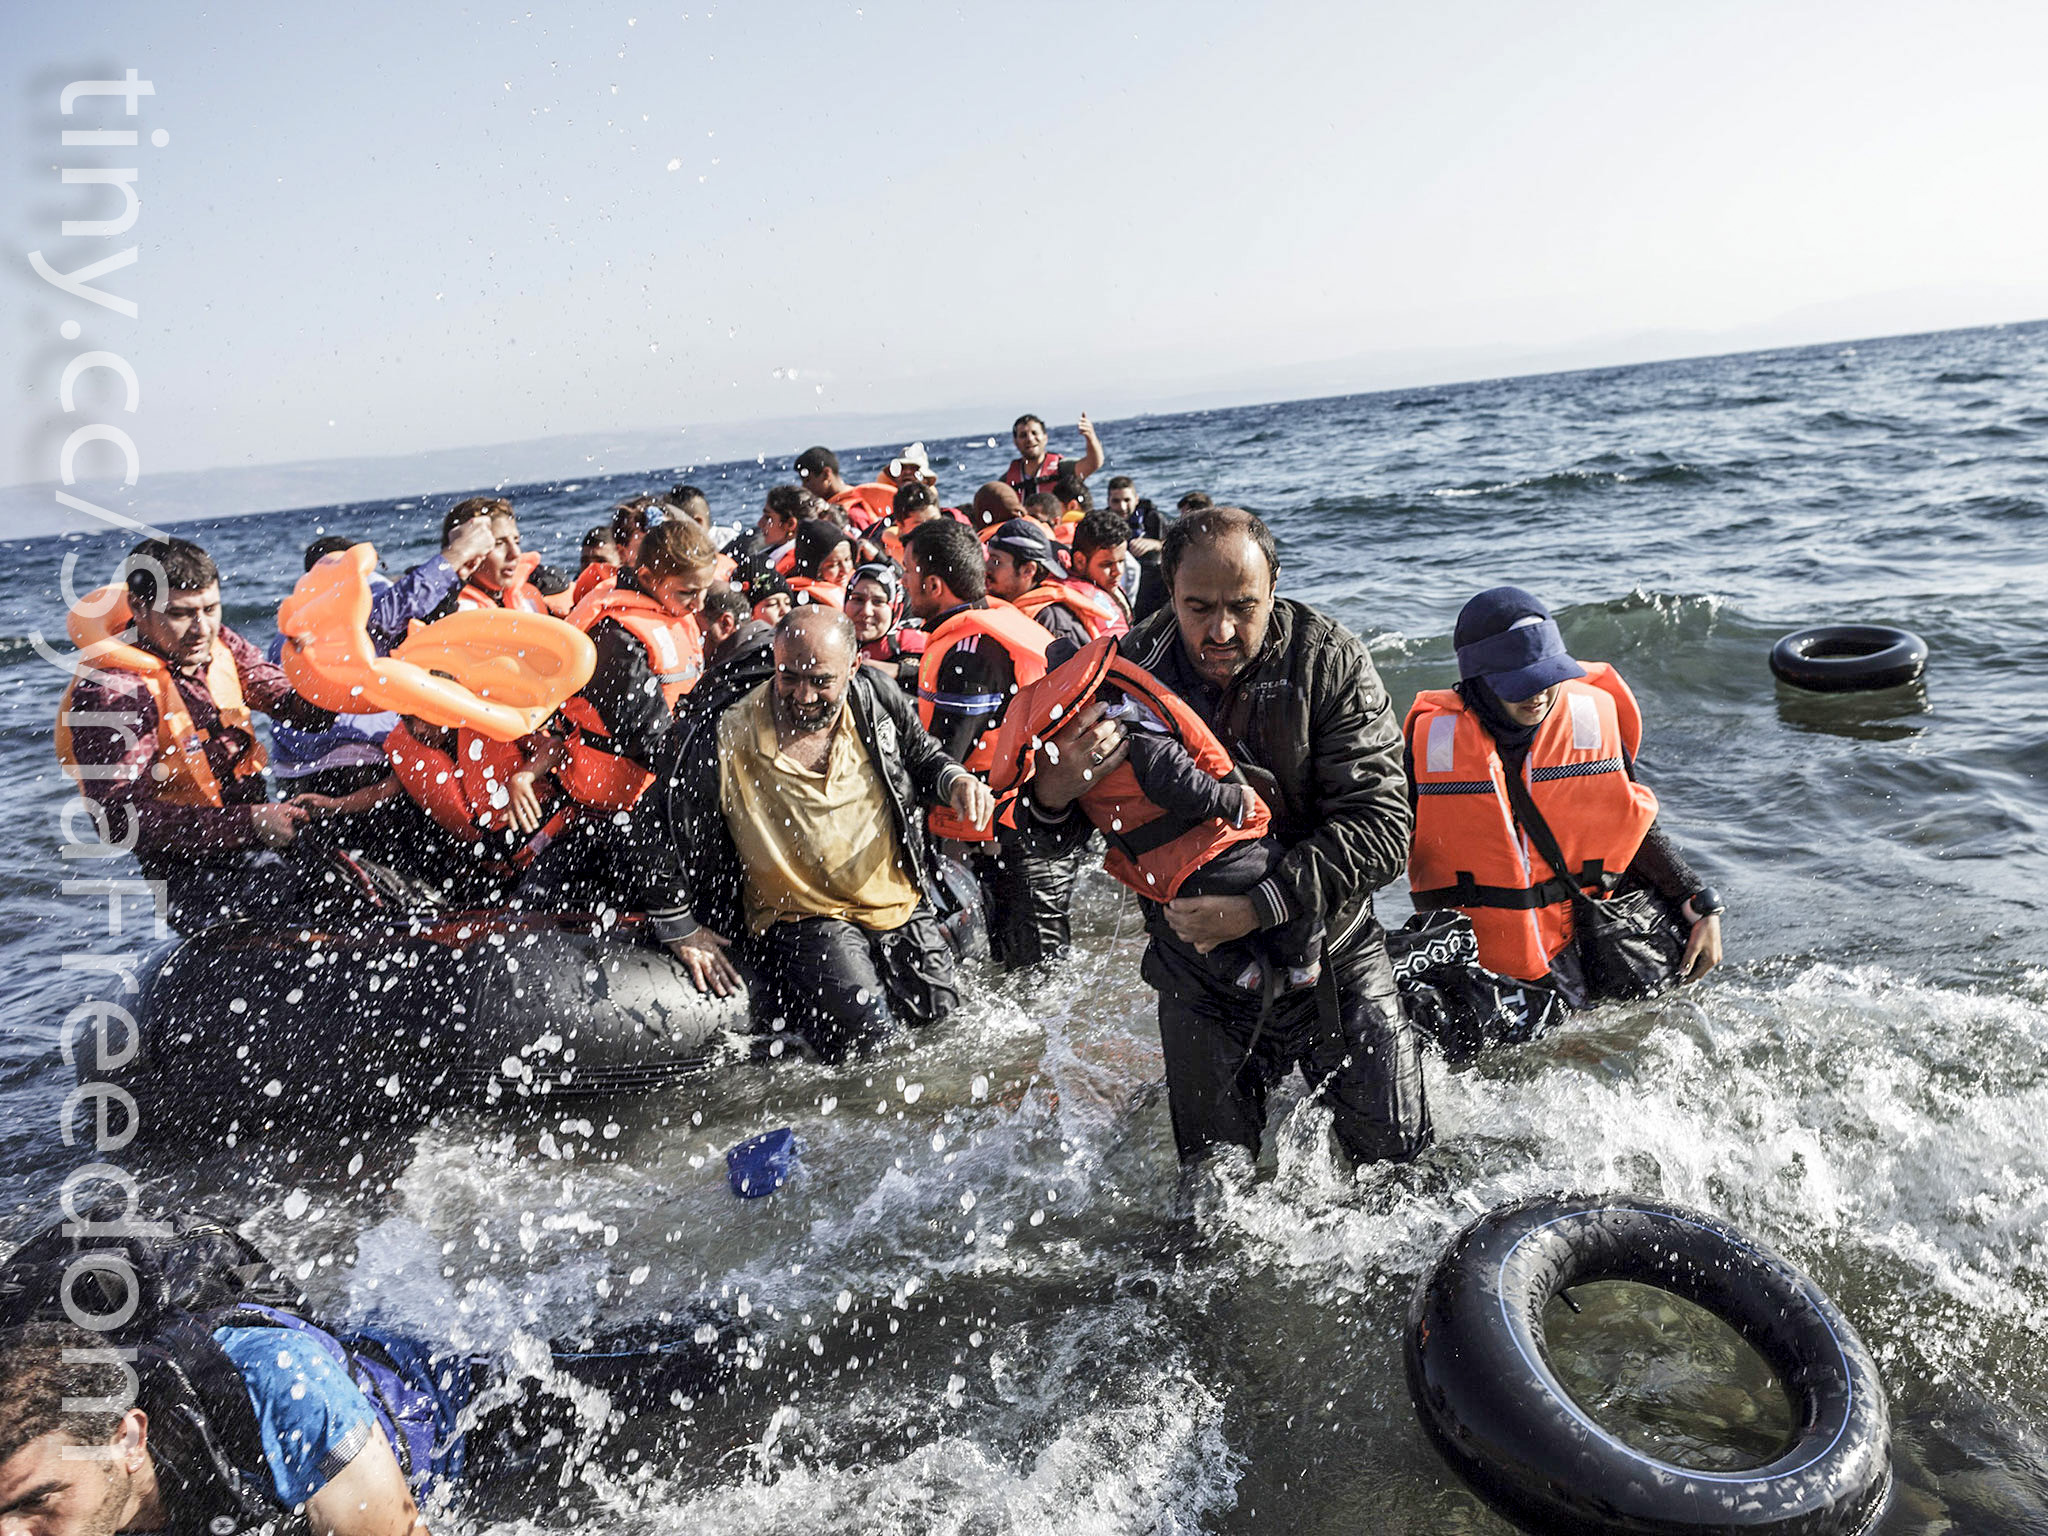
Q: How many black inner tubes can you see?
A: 2